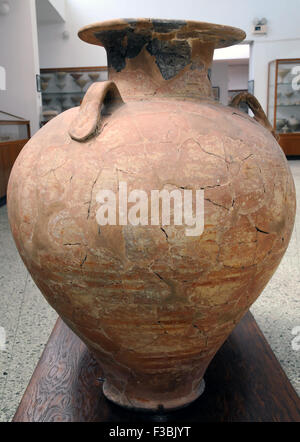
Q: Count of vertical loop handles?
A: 2